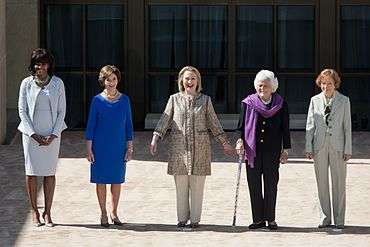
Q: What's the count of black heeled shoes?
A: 2